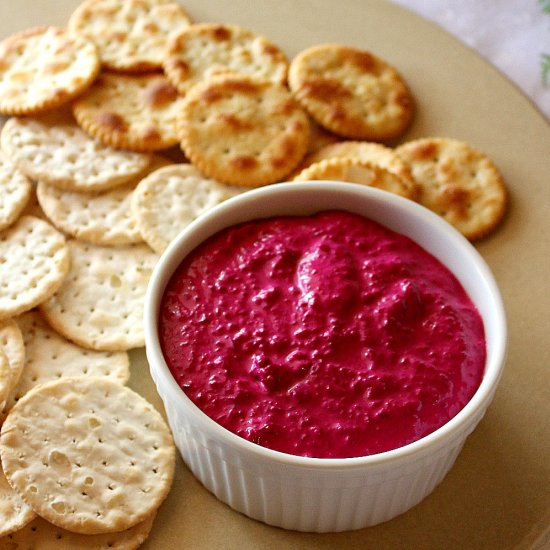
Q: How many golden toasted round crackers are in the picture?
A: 9